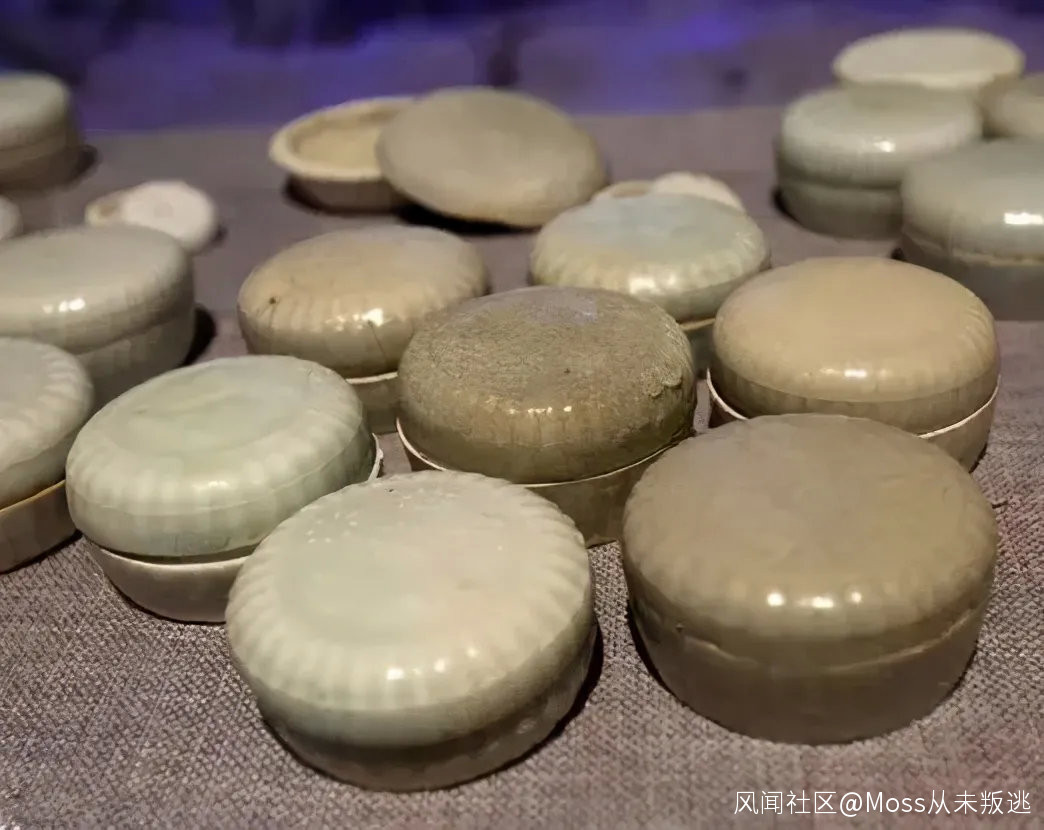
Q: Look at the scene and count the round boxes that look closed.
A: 14